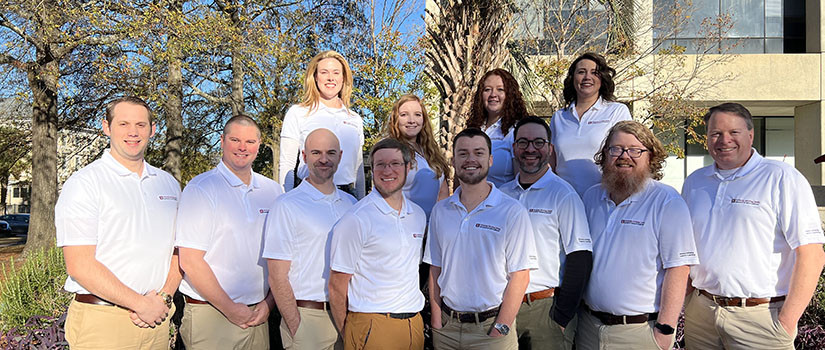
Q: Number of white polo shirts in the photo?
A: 12